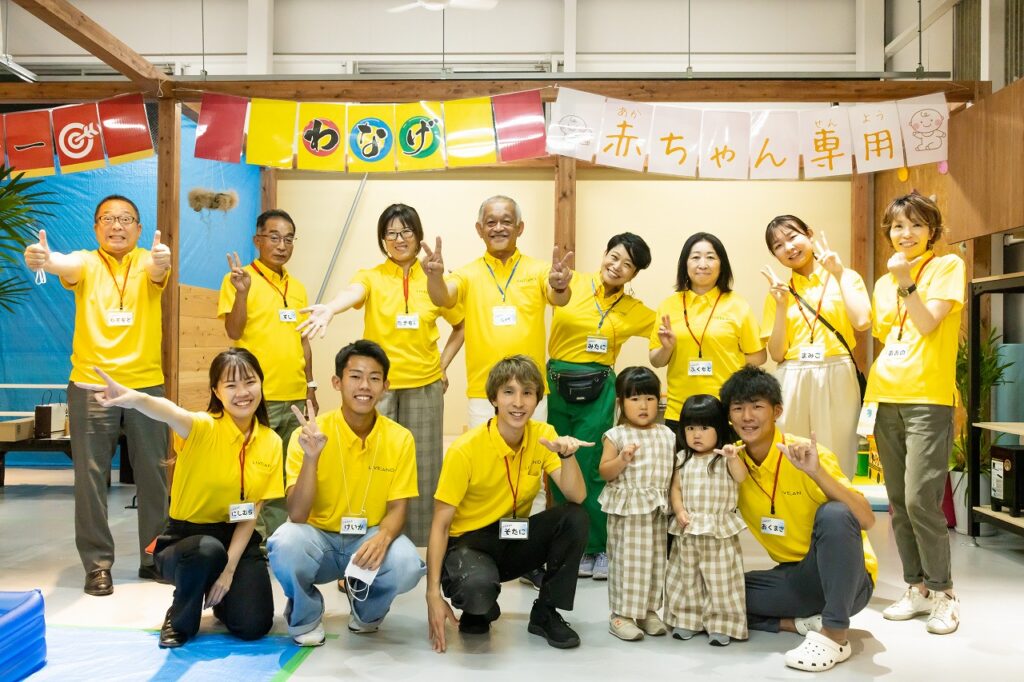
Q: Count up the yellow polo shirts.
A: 12